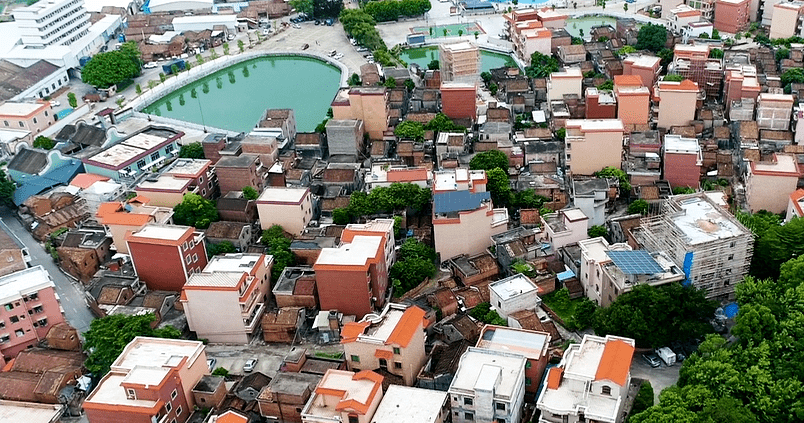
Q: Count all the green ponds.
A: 3